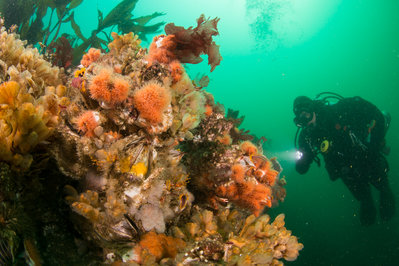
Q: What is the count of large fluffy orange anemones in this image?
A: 2